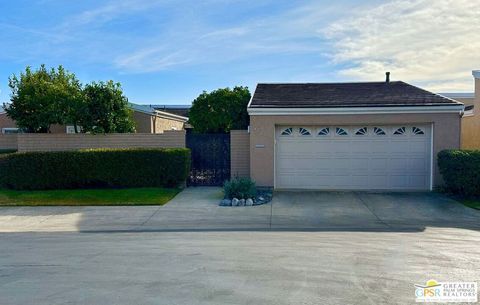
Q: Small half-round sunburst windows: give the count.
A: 8